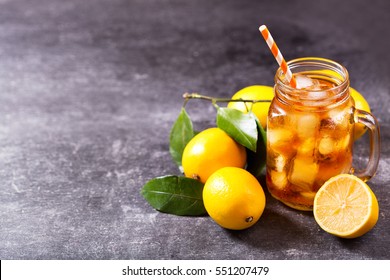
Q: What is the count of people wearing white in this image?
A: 0